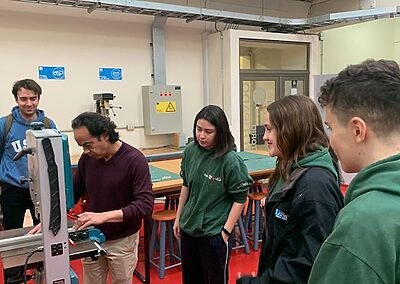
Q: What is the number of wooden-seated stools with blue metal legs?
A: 3